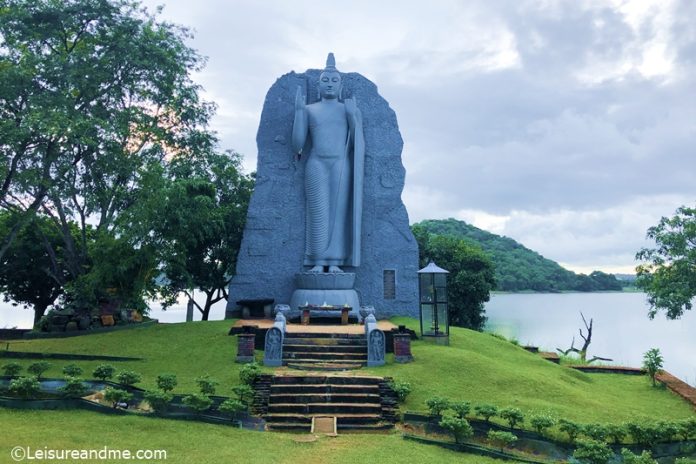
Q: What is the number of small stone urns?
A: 2